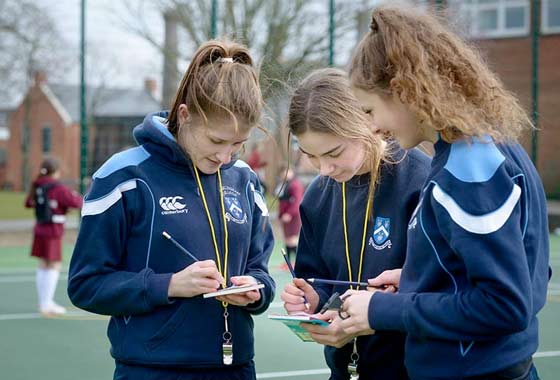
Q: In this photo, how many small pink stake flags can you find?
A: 0